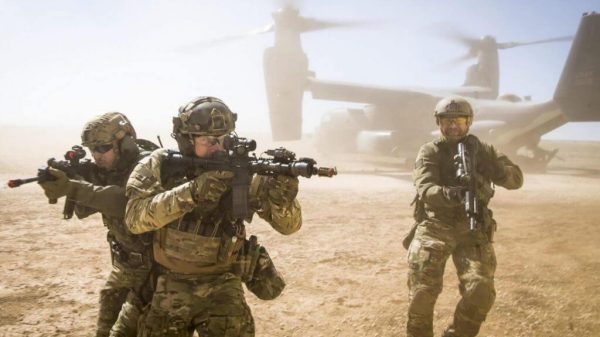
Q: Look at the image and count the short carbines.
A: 3